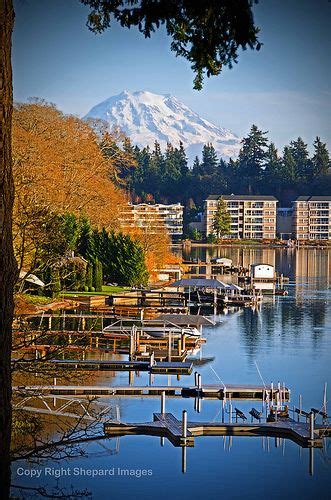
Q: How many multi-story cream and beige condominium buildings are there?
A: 3